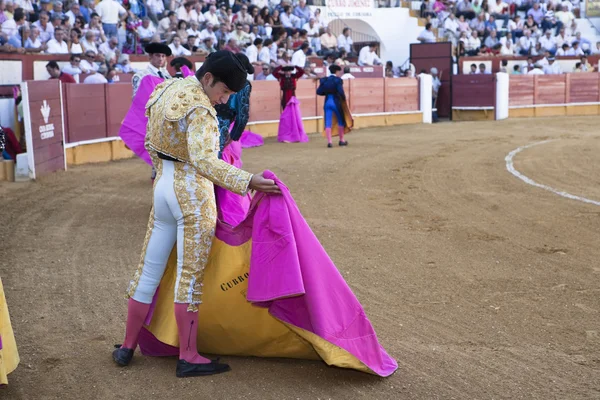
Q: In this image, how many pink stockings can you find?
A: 4